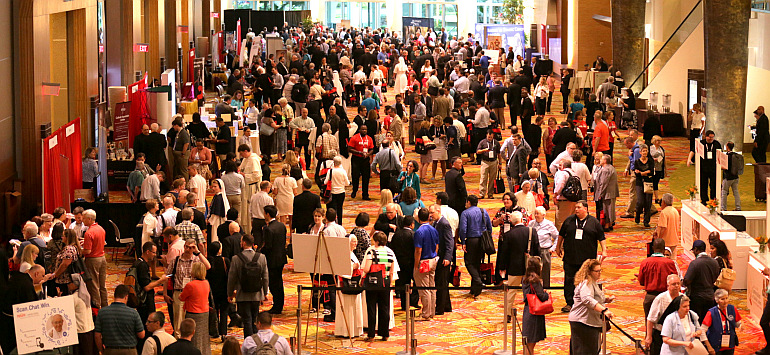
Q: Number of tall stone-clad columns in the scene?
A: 2